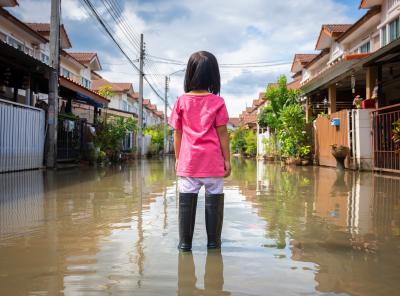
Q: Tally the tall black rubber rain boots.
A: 2